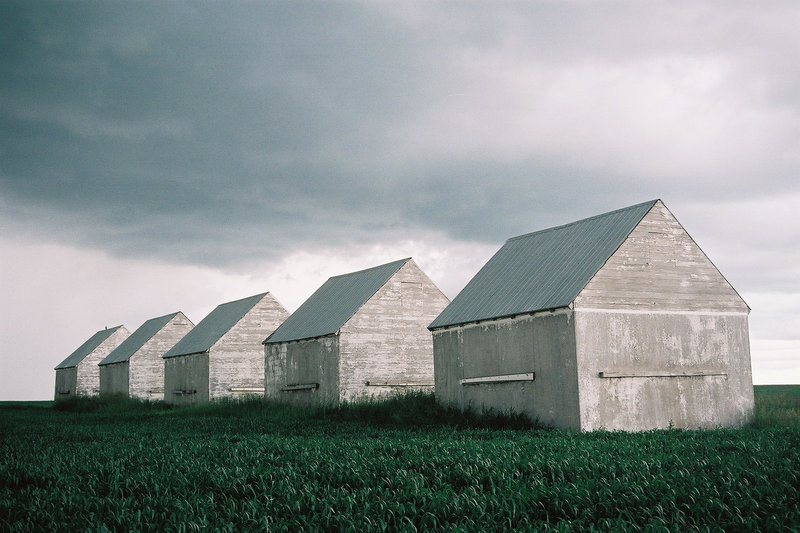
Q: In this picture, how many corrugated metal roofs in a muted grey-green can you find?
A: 5